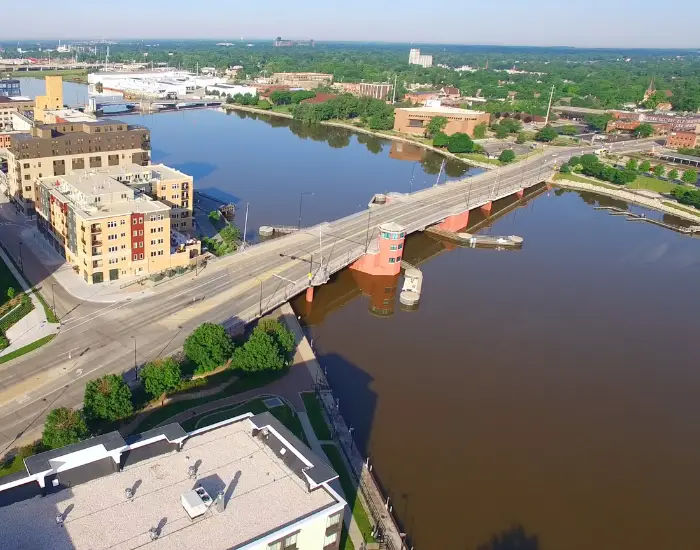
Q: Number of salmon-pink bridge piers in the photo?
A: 5